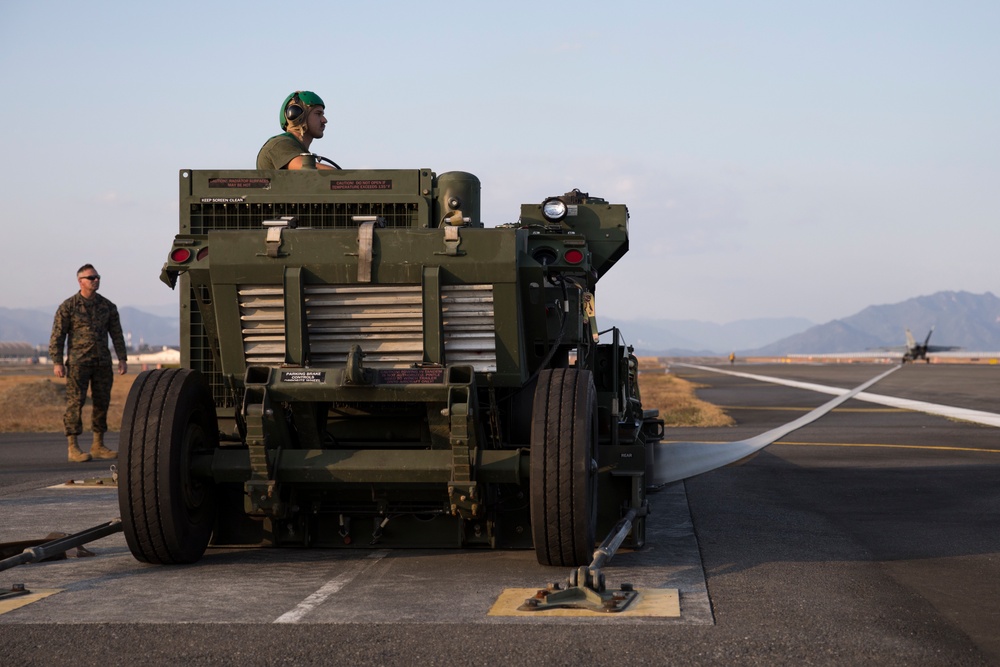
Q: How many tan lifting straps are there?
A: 3